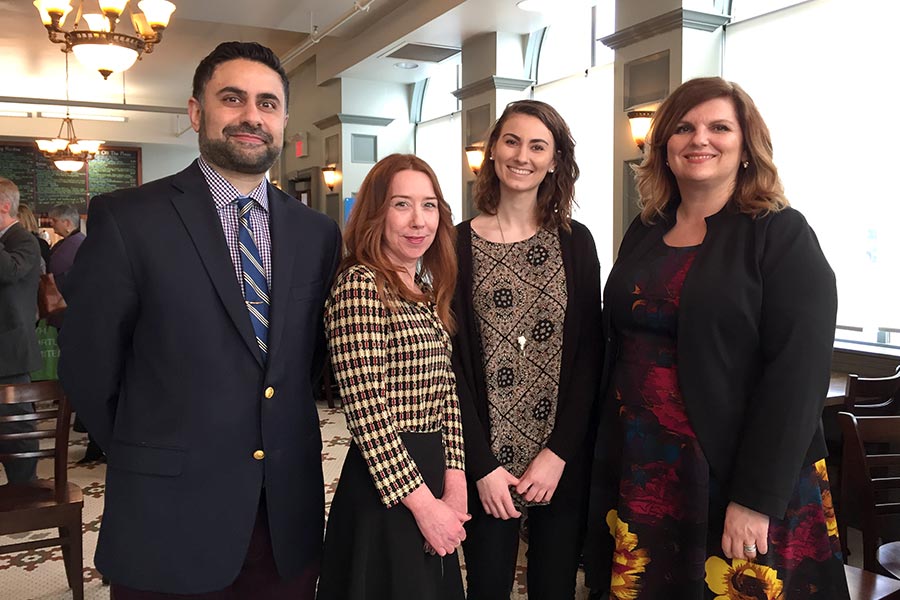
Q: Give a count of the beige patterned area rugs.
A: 0